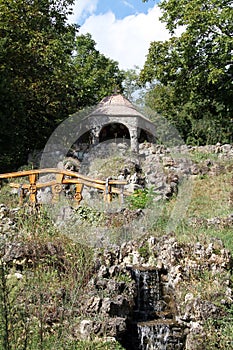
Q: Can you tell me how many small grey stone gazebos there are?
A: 1